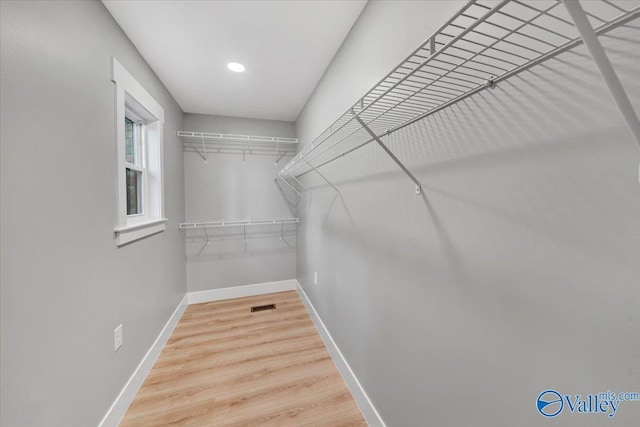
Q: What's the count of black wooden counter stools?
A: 0